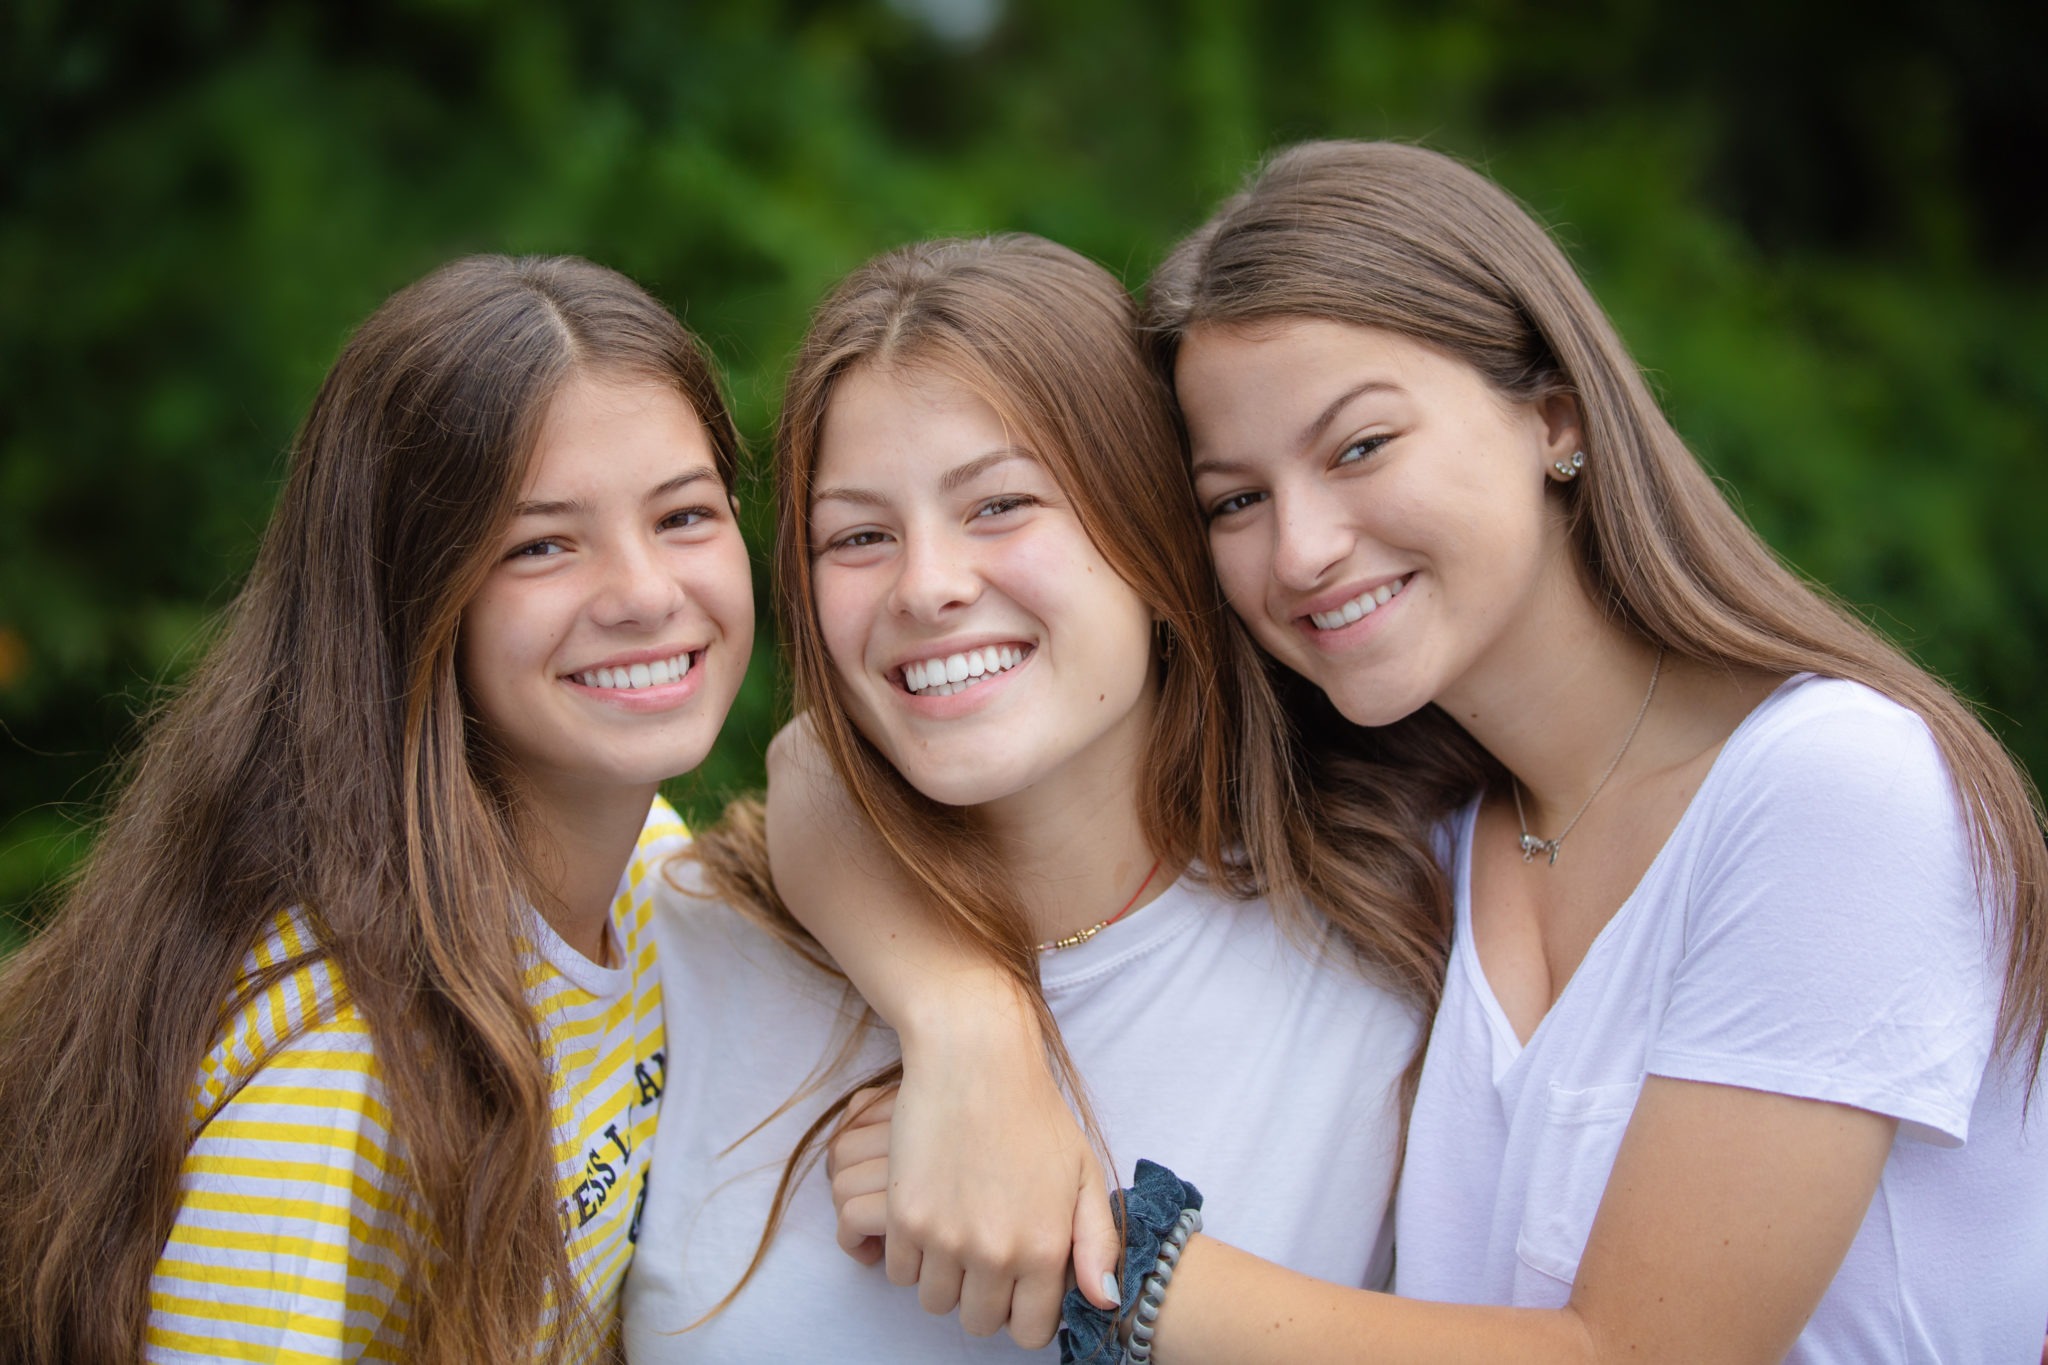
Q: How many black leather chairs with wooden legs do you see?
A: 0